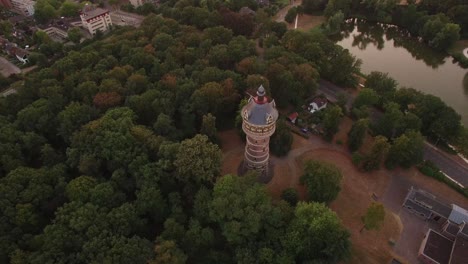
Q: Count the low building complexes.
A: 1